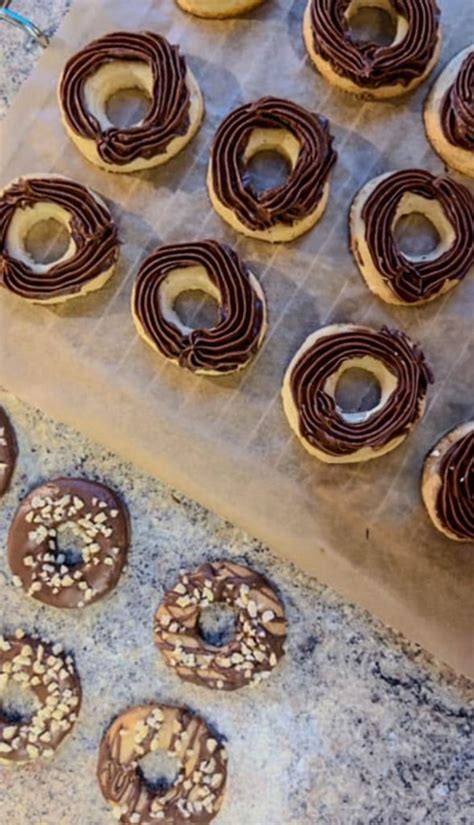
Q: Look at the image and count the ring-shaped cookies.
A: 15